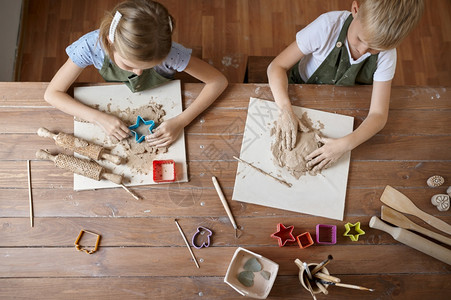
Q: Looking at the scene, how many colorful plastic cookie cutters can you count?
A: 8